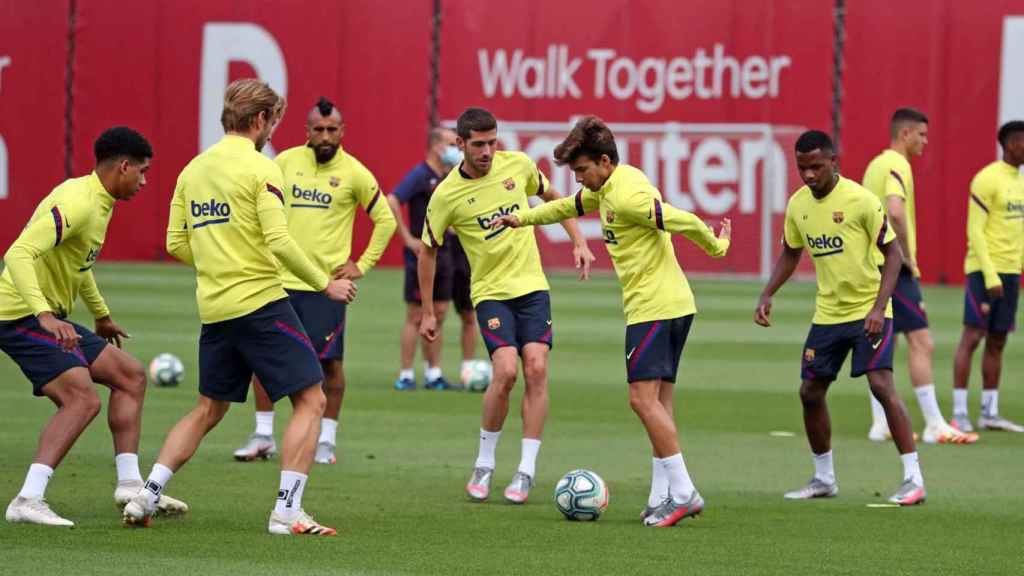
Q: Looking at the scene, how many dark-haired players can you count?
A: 7